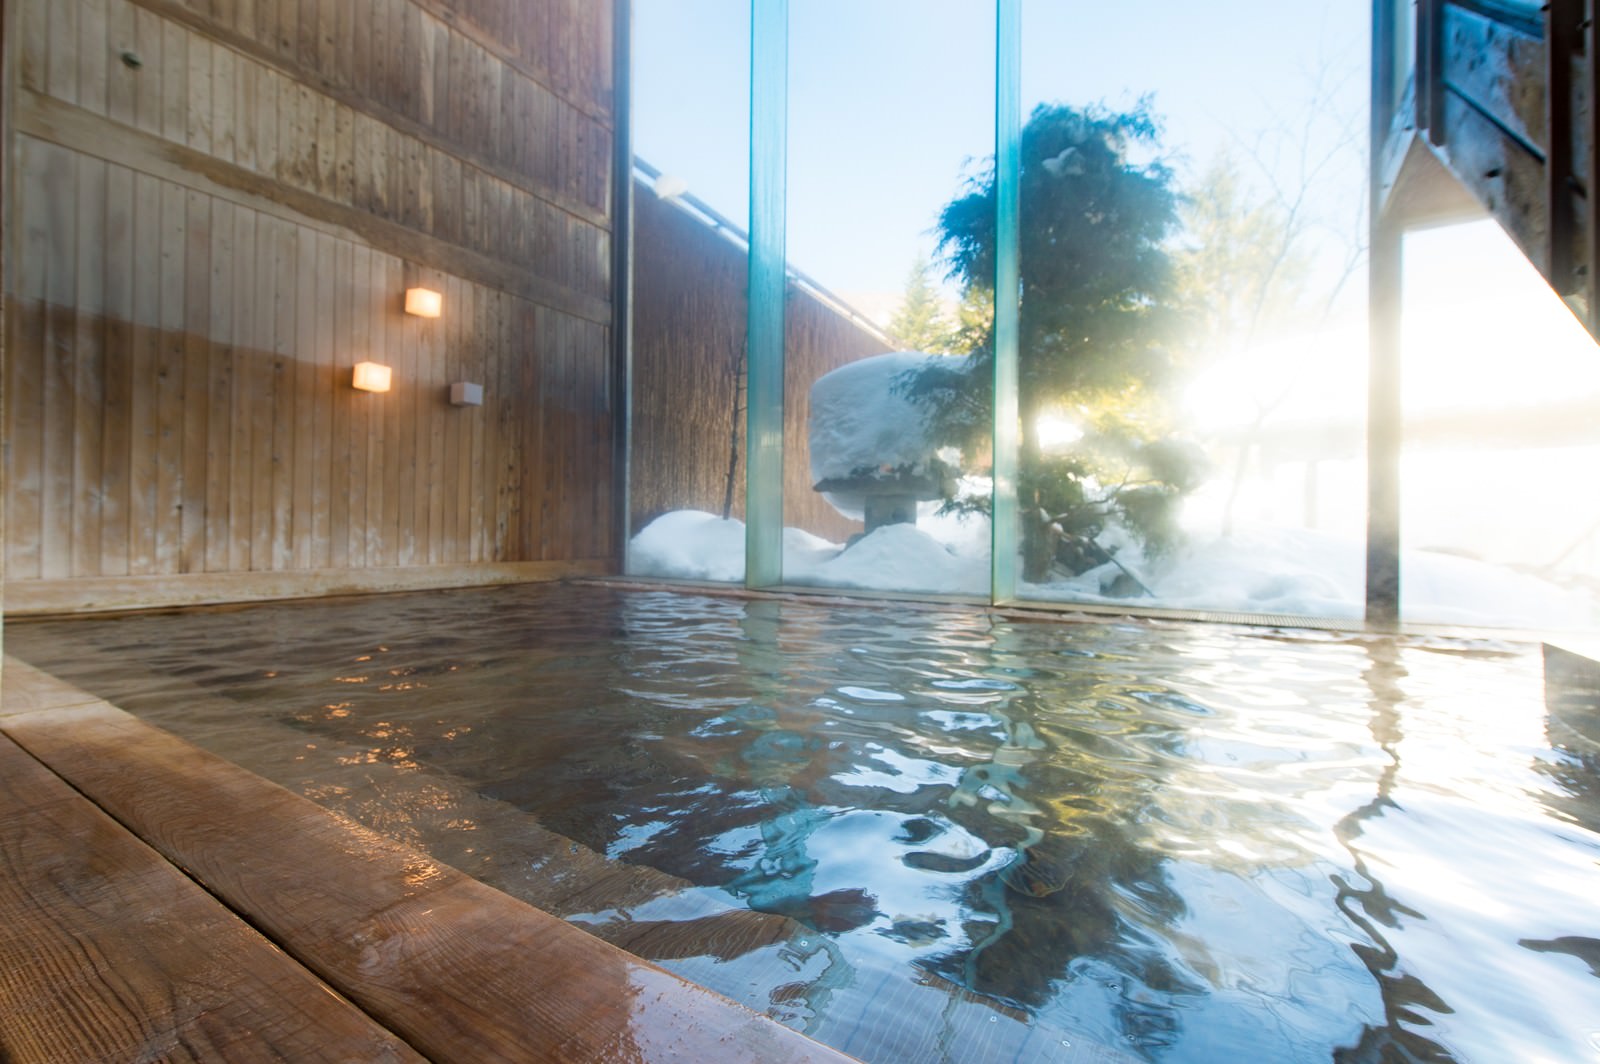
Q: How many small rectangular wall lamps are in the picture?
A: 3